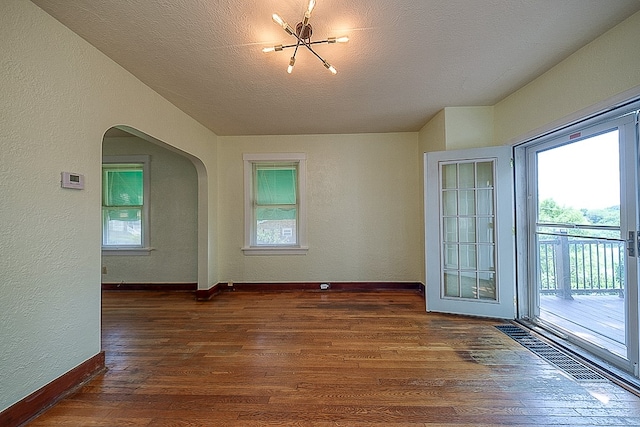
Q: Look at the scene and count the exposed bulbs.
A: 6